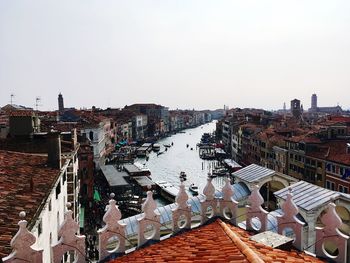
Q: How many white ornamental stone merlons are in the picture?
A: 10